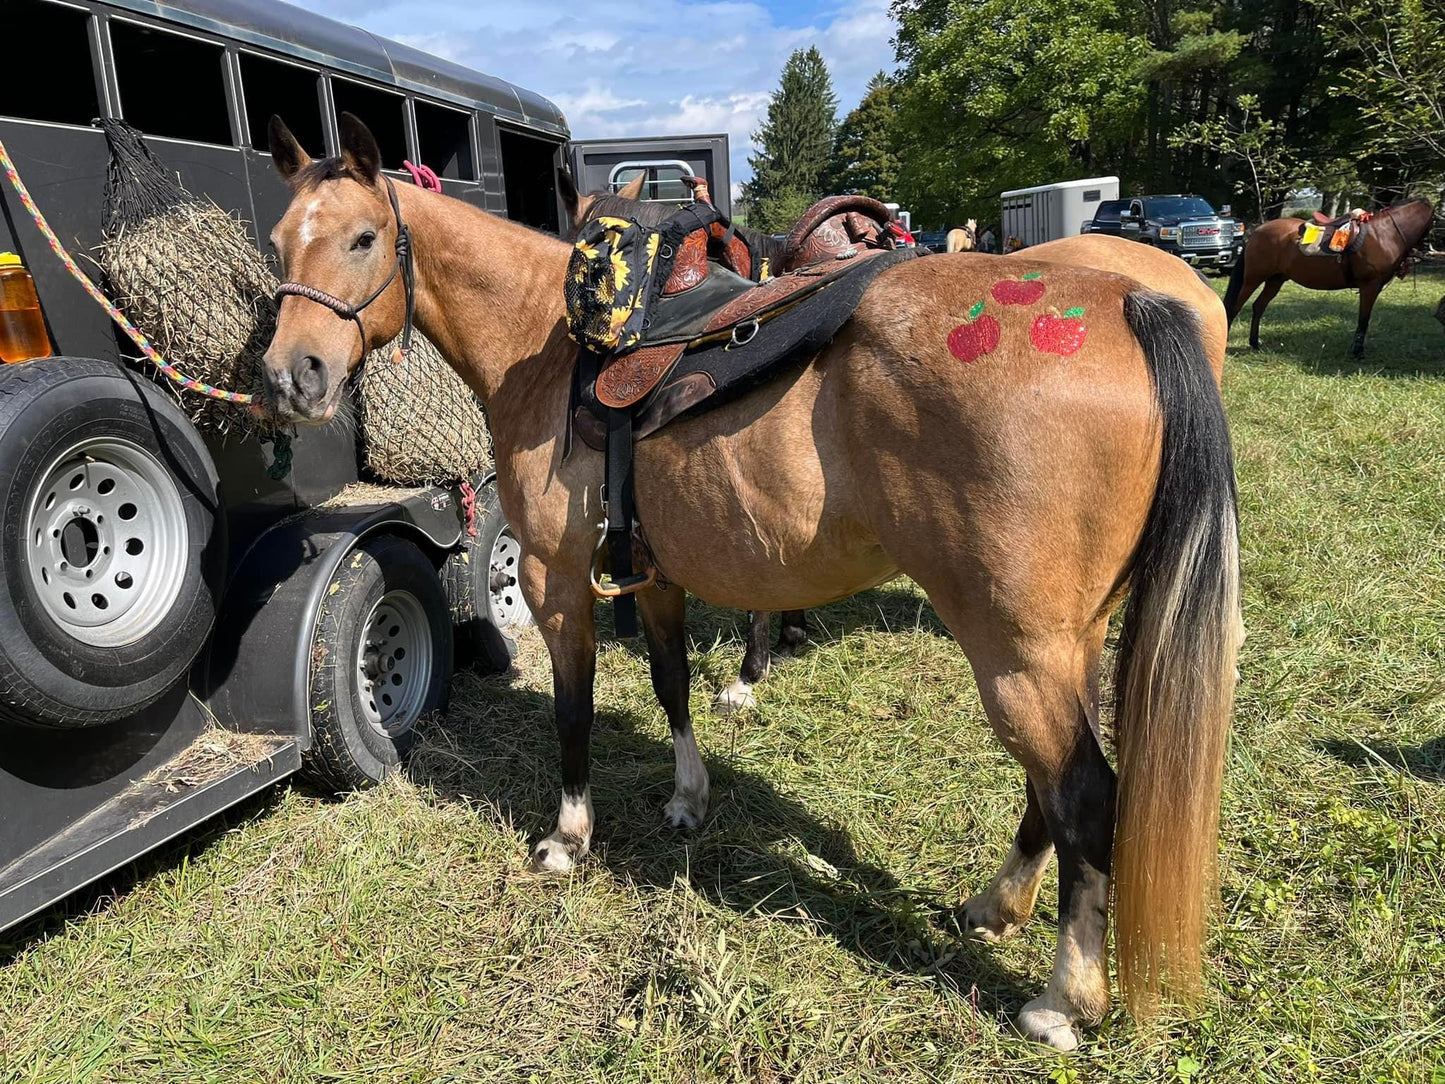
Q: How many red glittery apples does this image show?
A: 3